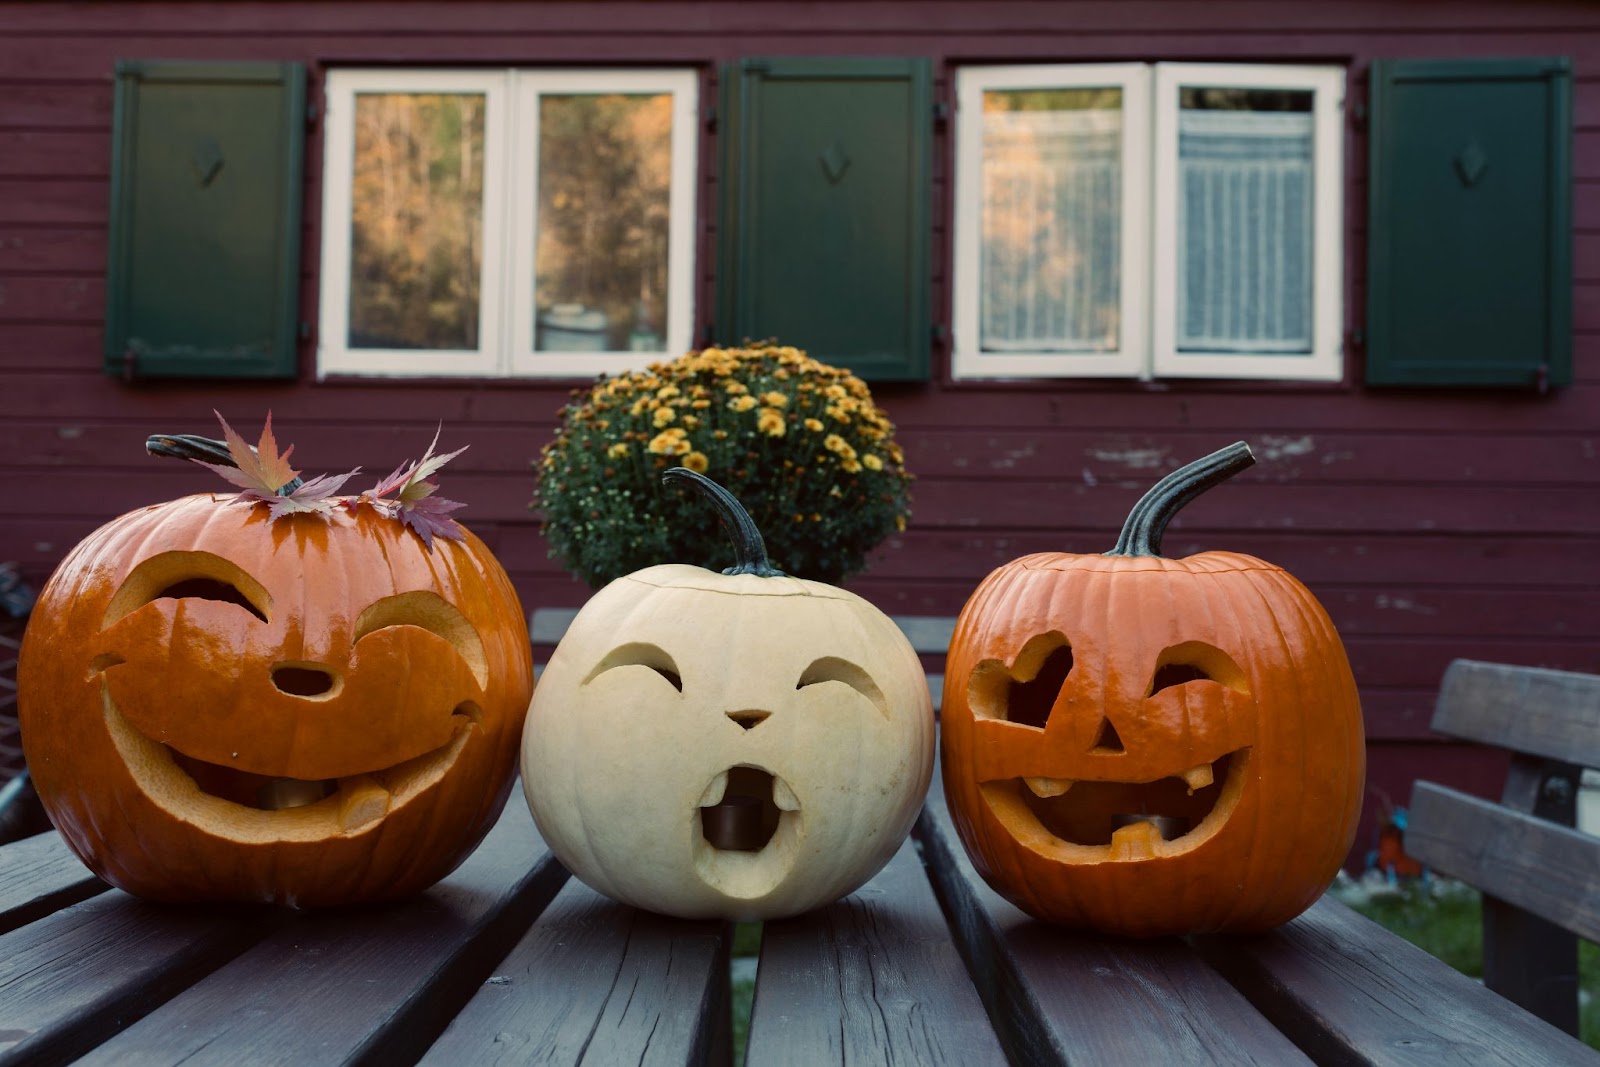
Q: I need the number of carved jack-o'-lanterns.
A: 3